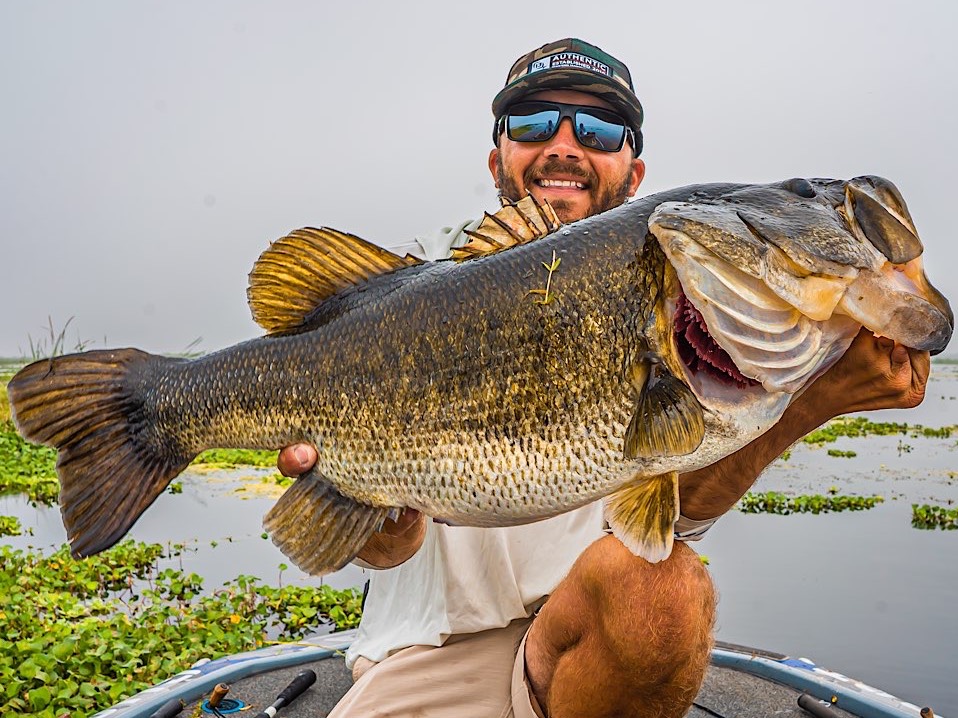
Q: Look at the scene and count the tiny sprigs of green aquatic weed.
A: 1